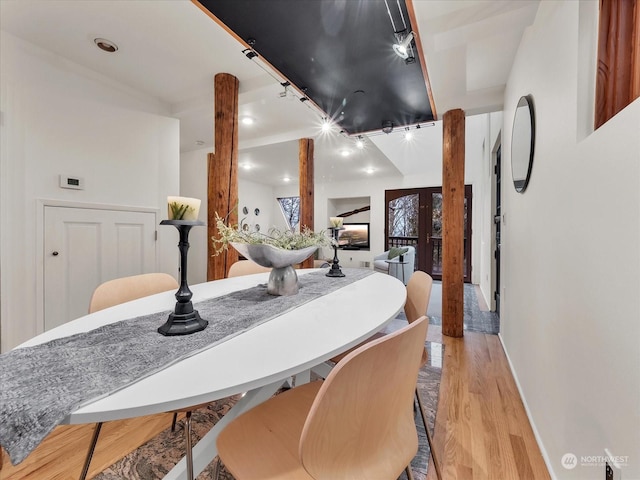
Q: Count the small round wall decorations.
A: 4